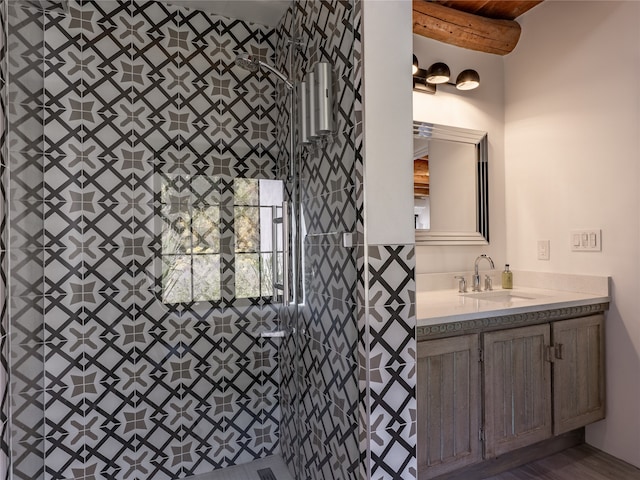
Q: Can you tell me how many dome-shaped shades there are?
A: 3